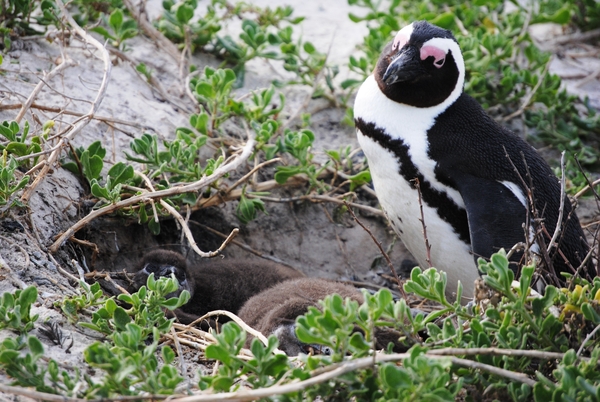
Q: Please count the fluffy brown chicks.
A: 2